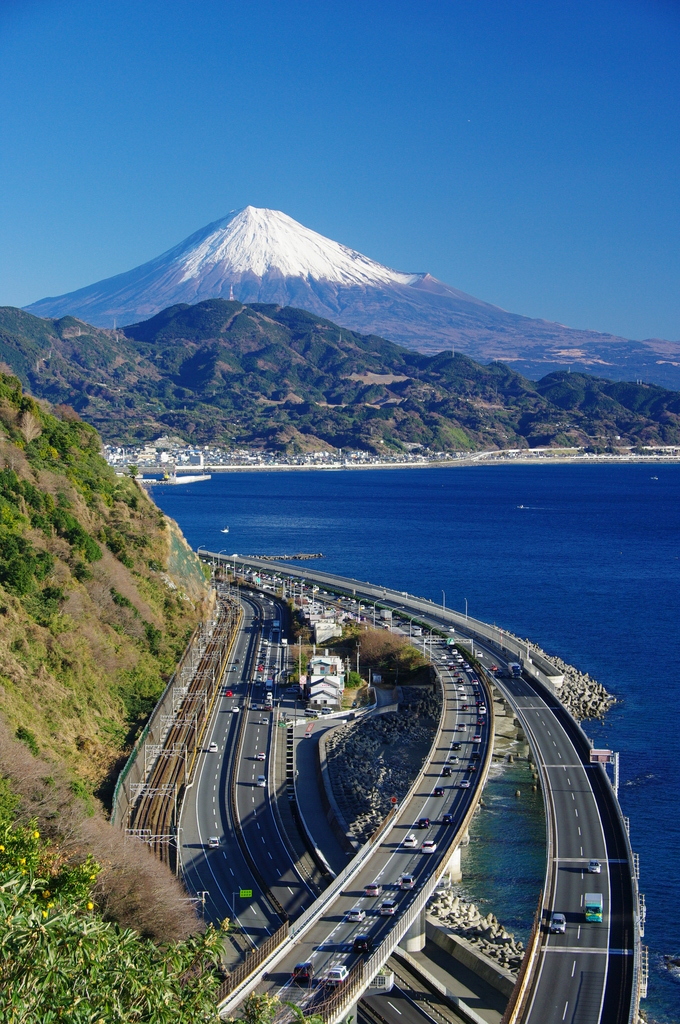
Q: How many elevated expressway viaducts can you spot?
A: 2